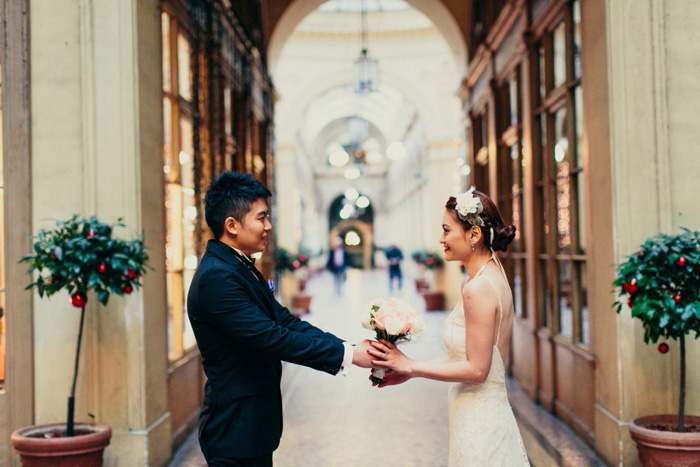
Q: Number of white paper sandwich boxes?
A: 0